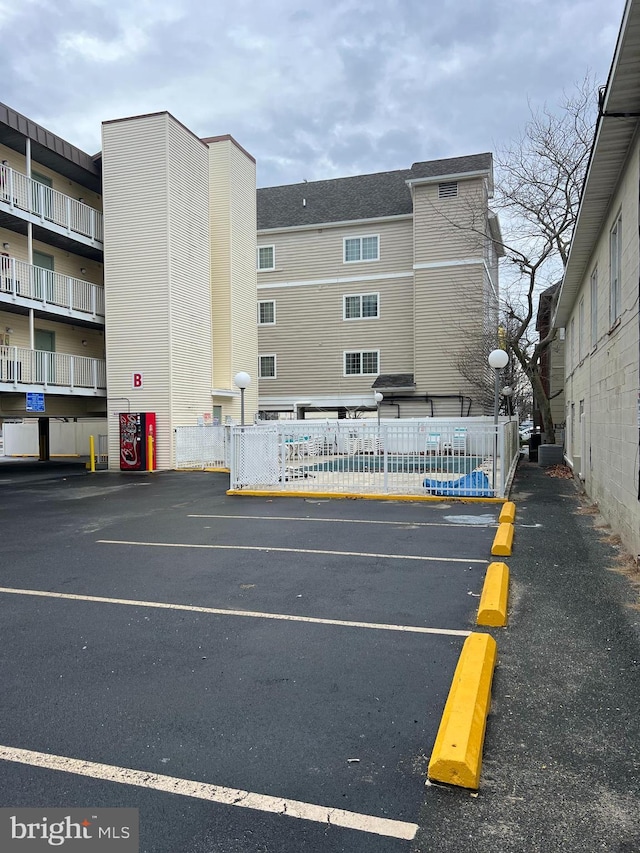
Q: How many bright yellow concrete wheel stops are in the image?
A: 4